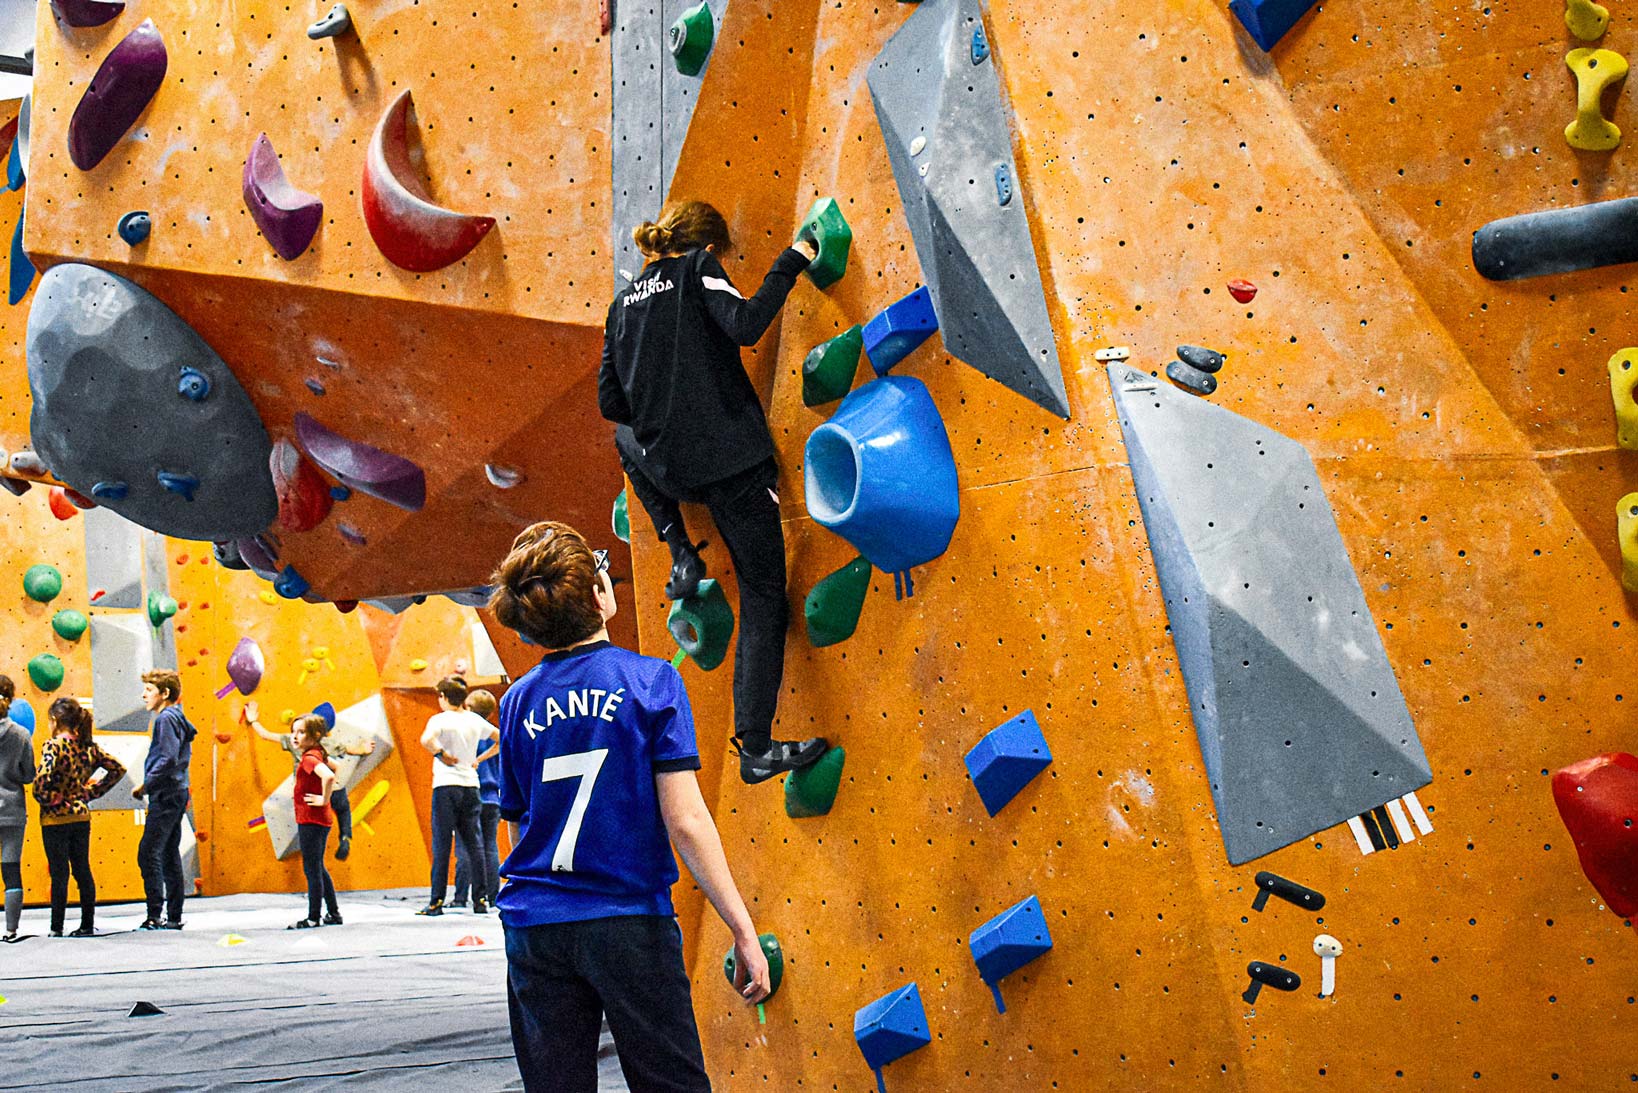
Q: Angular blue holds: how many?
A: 5